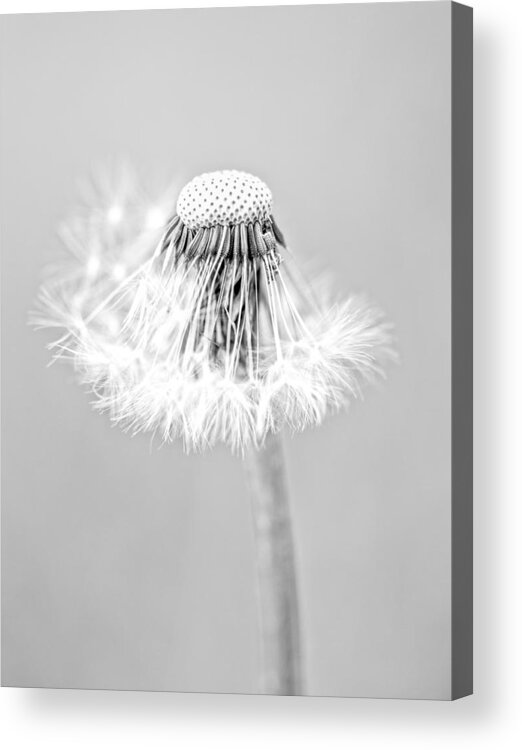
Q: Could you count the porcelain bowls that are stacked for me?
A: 0